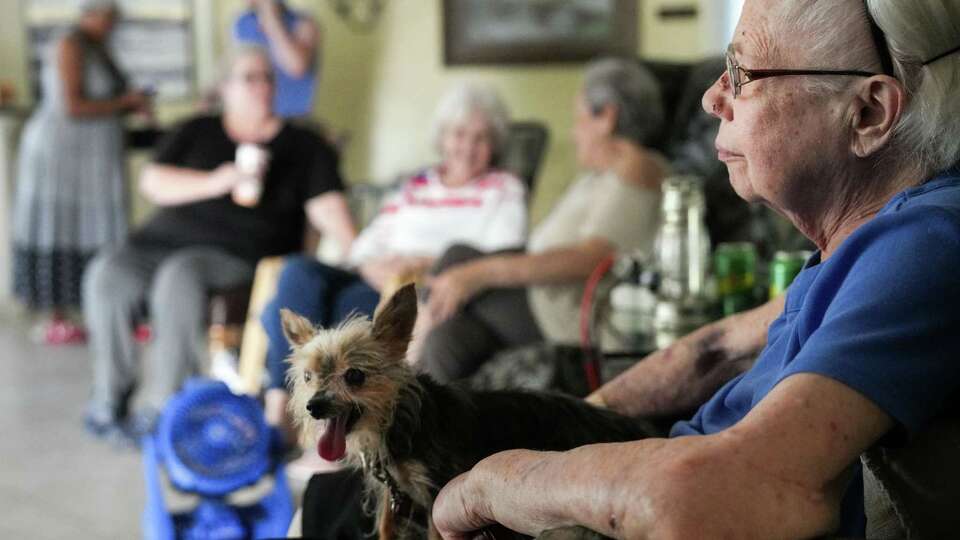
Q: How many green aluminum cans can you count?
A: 2